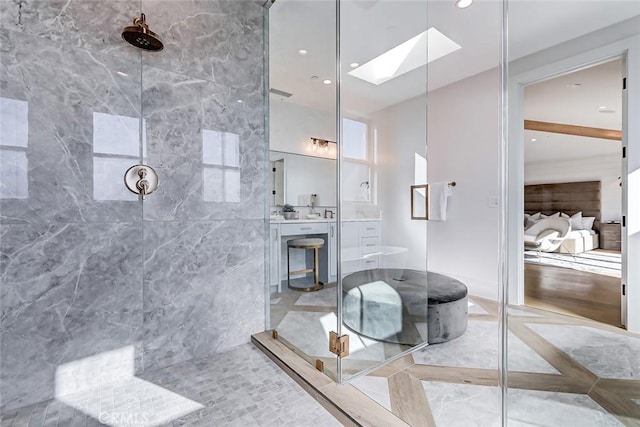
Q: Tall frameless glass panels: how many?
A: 3